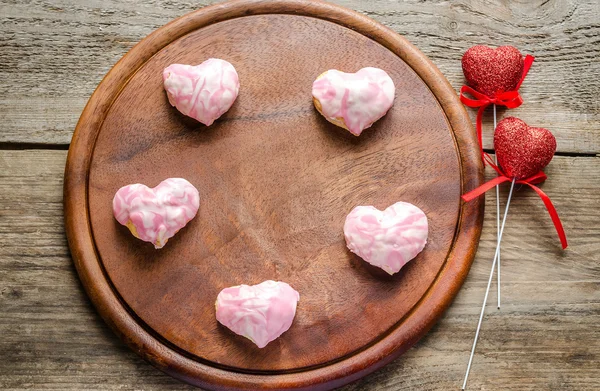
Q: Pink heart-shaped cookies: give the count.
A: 5